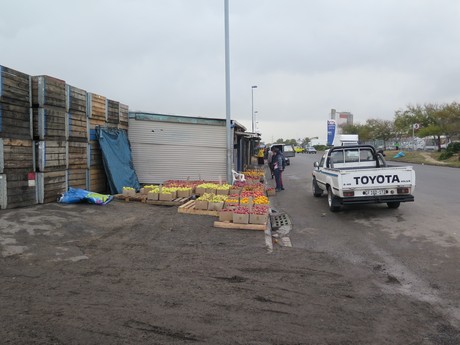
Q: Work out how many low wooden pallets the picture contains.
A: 4